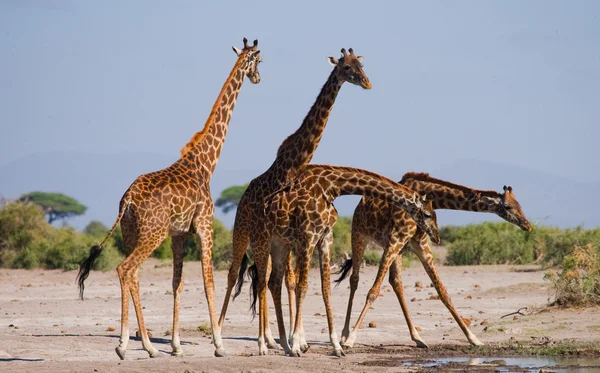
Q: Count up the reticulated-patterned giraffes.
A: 4